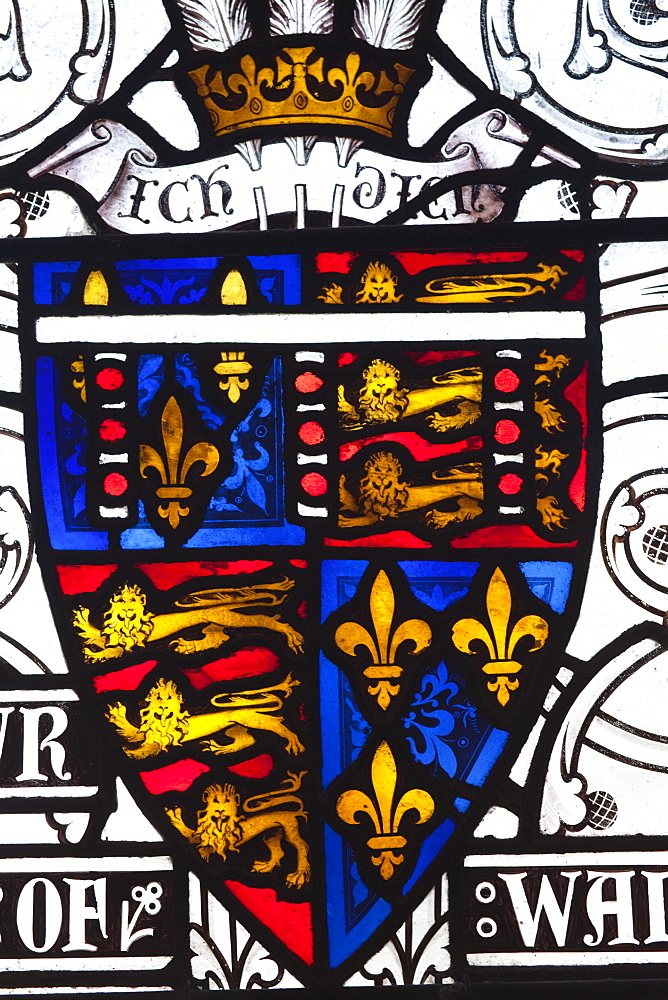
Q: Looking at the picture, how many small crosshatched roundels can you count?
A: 5